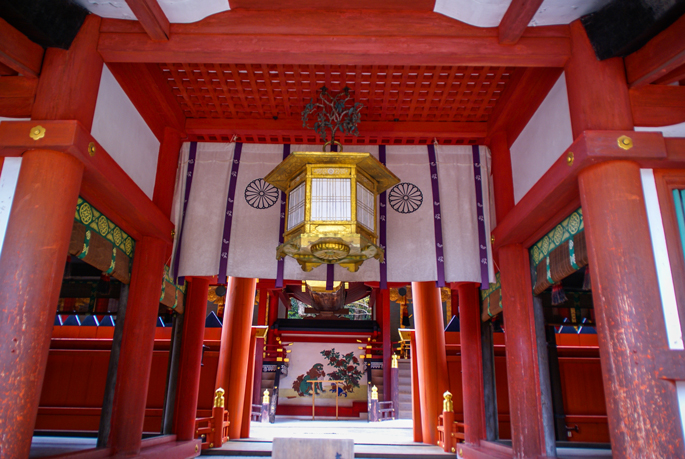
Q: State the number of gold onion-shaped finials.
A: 5